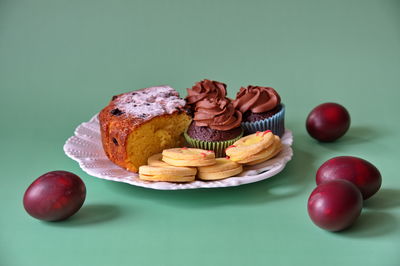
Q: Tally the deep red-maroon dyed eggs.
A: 4